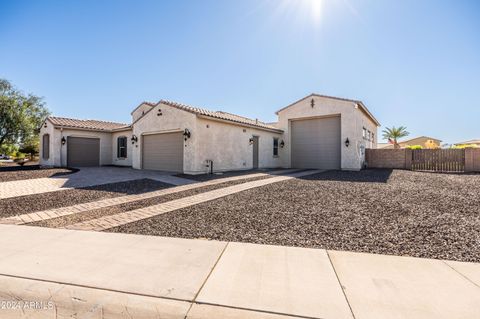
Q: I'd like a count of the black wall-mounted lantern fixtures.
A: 6